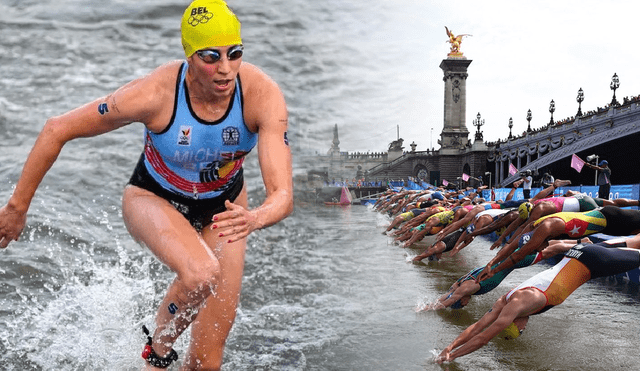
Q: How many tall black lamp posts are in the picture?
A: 6